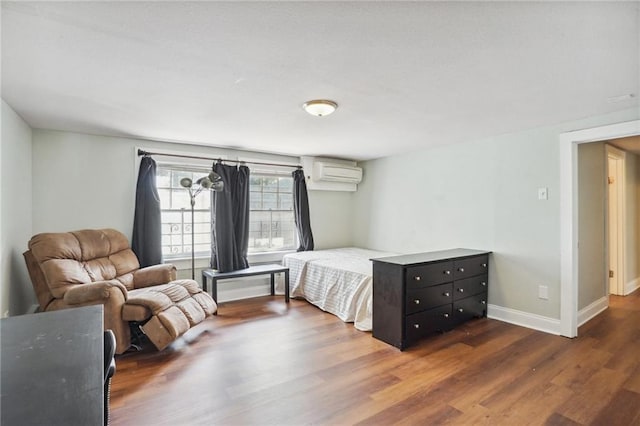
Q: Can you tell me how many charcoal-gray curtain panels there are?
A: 3